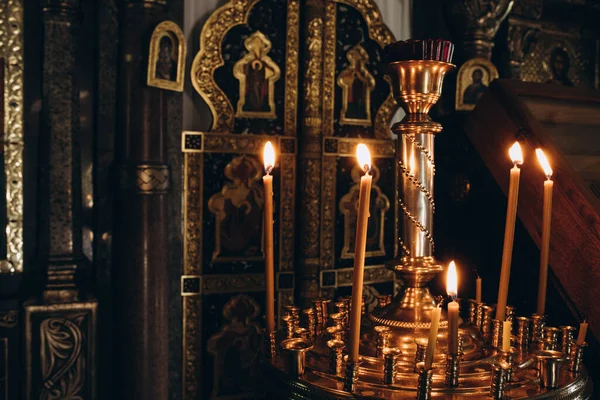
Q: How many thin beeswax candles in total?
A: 9